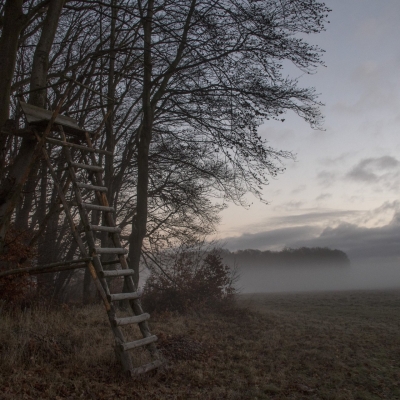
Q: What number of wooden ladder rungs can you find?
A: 11